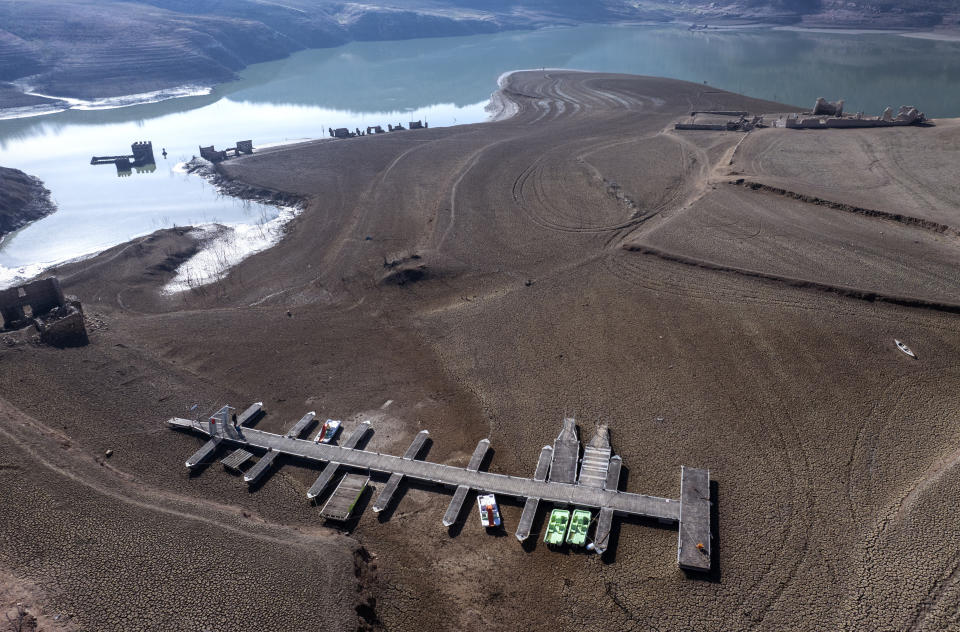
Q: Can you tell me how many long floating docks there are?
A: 1